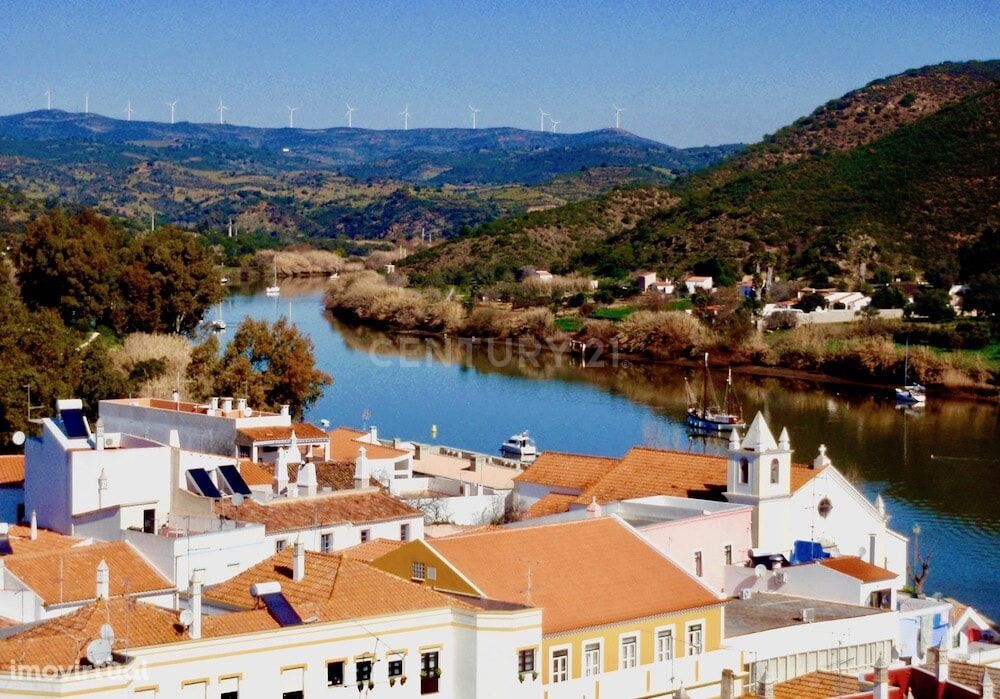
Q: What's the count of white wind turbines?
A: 12